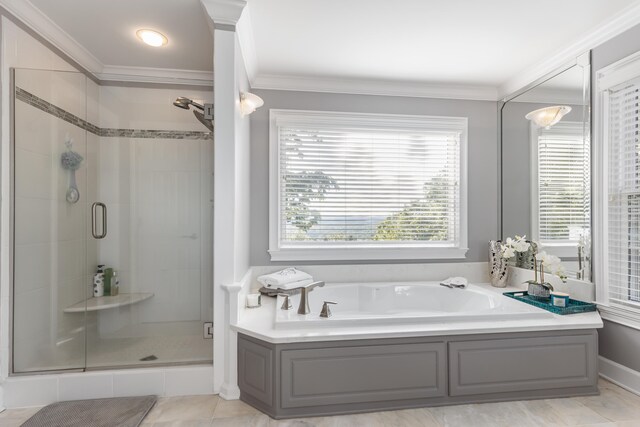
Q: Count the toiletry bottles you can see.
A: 3